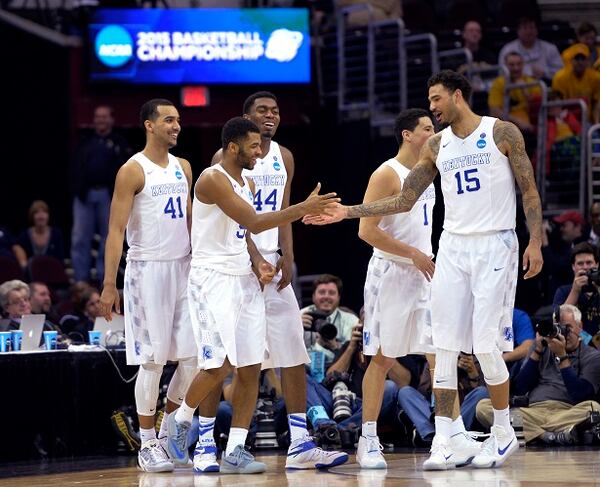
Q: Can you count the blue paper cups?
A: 4